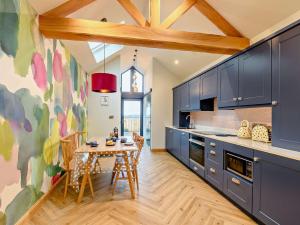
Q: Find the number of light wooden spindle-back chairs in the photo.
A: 4